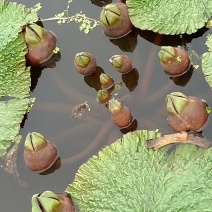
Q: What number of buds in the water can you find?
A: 11